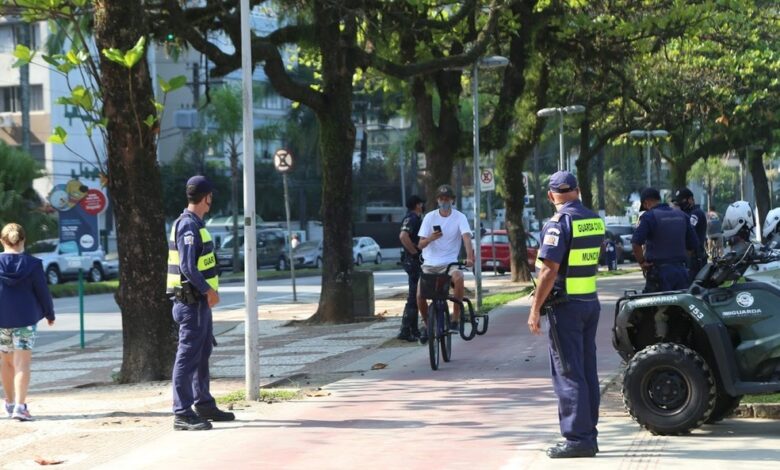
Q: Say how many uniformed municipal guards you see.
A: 5